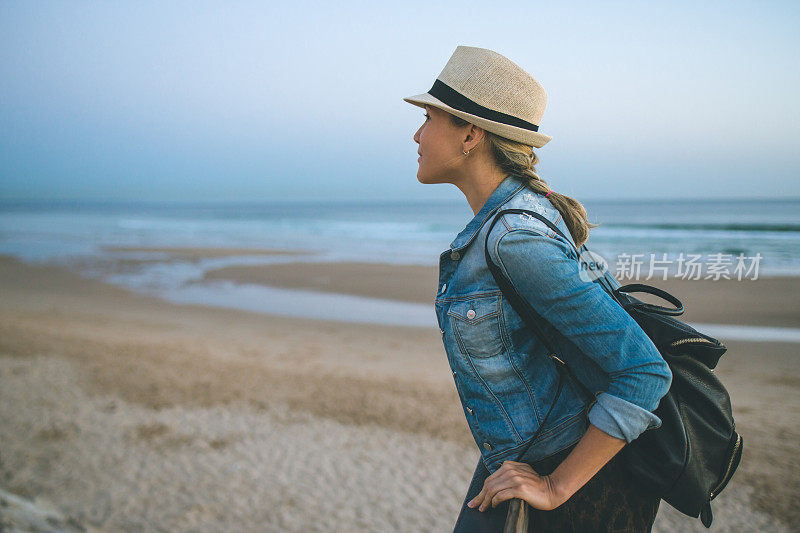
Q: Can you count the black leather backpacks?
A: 1